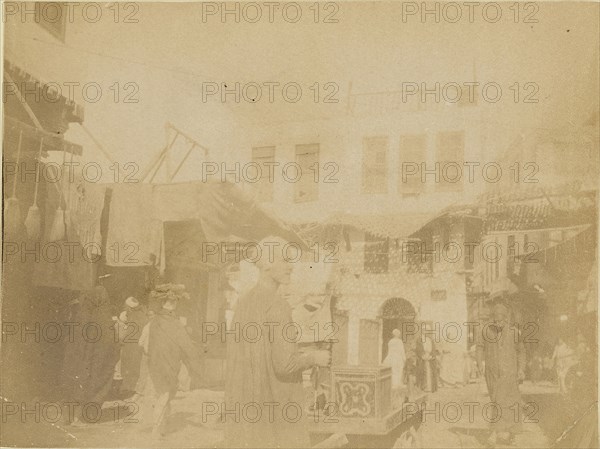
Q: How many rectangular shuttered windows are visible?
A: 5